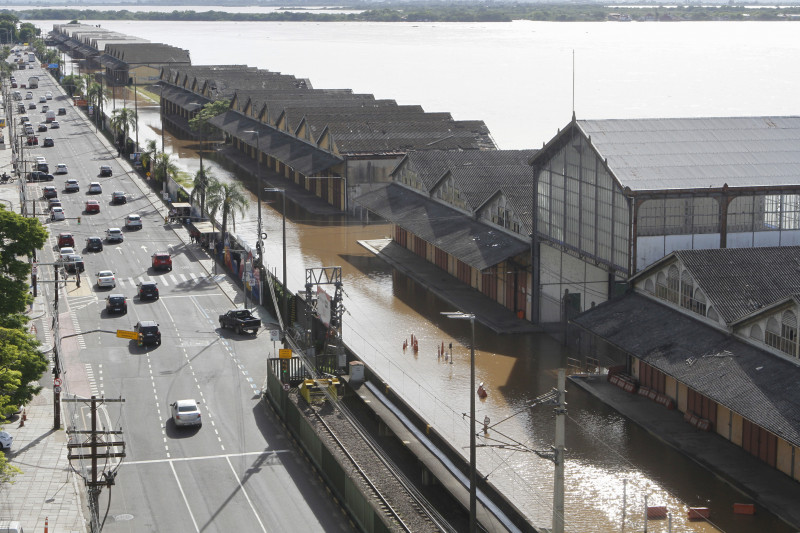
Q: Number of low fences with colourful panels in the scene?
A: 1